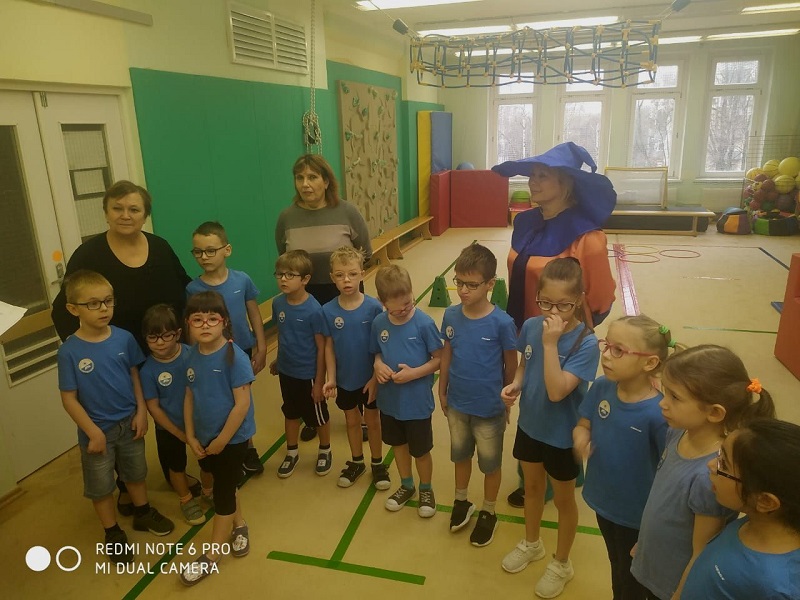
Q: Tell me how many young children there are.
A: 12